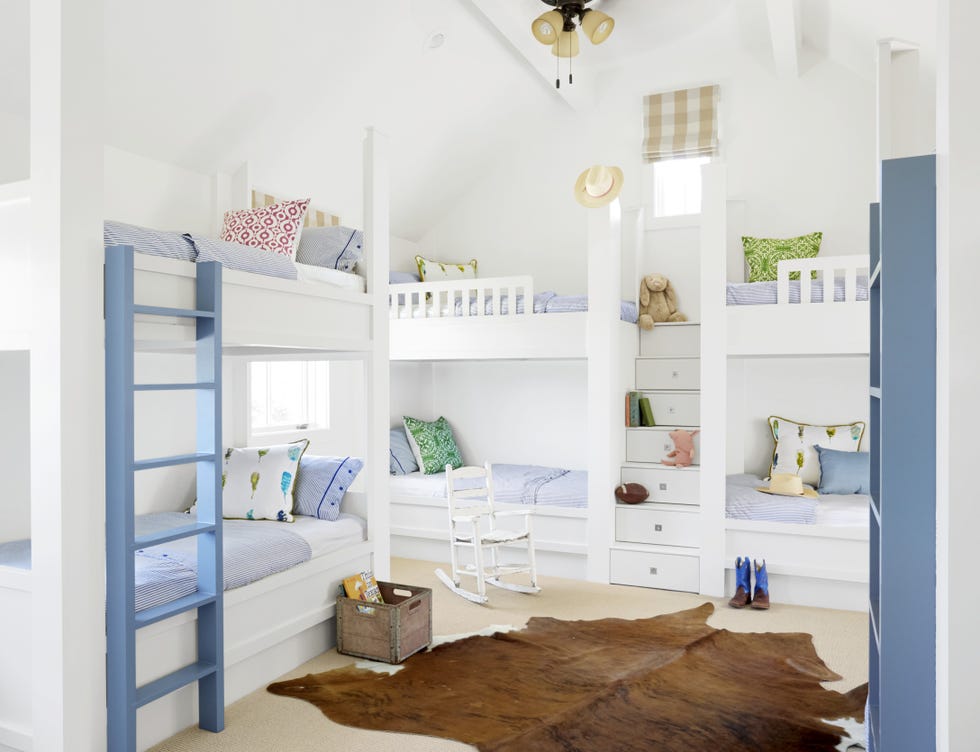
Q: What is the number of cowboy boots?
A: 2